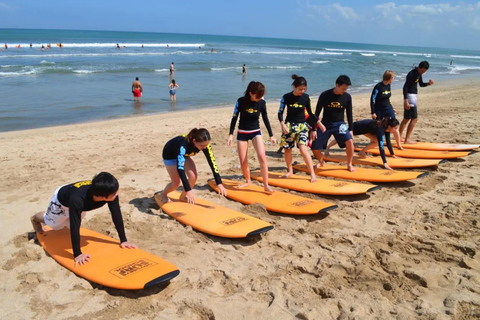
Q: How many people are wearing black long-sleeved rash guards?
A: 8